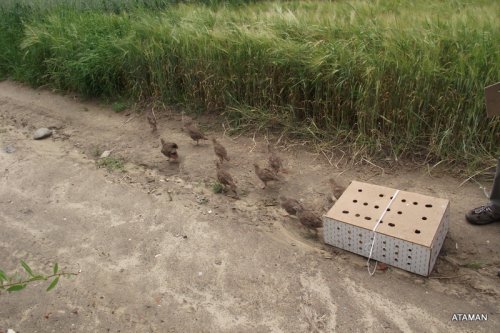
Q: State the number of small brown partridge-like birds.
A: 10